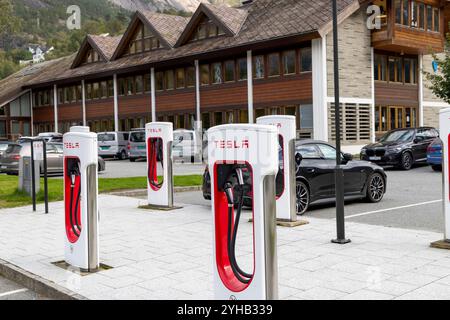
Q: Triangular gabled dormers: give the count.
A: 3